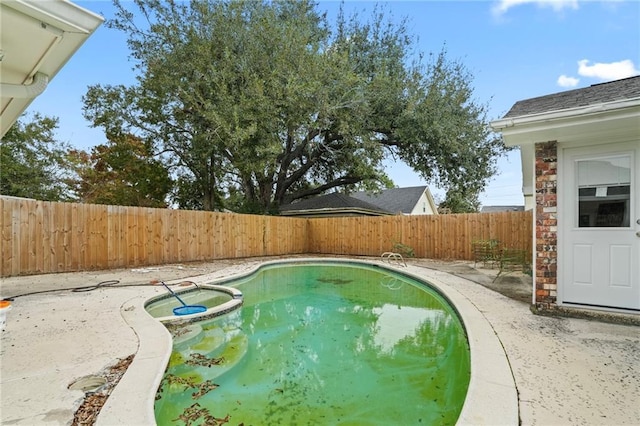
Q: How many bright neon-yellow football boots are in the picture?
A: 0